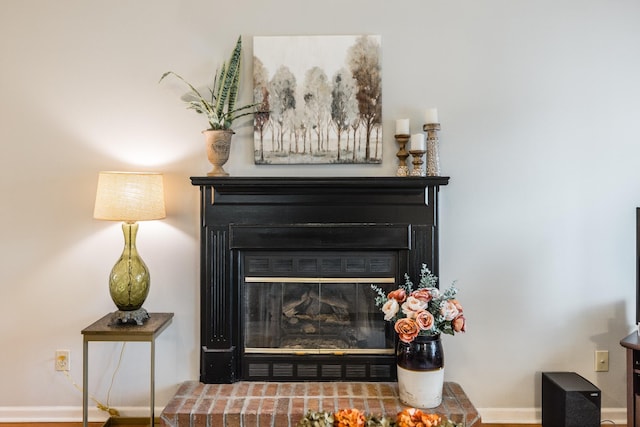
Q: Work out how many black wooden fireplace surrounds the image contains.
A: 1